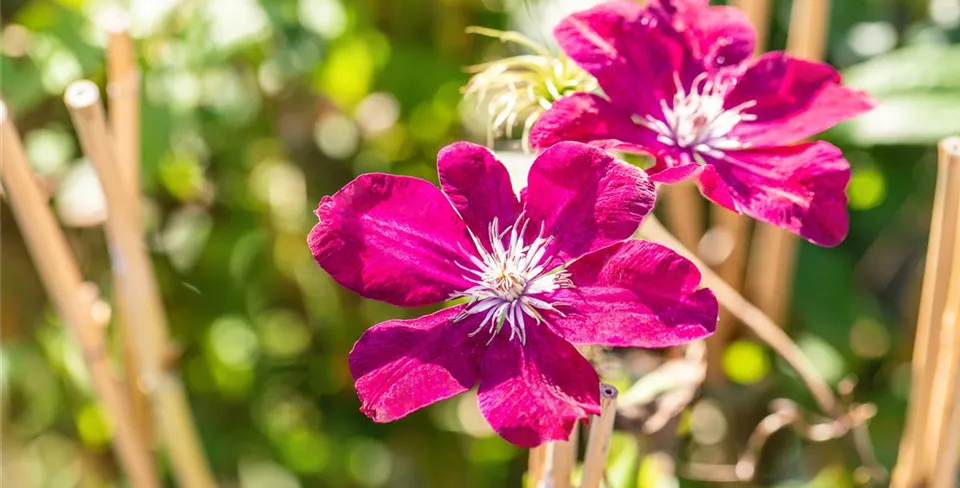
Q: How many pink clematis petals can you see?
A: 12